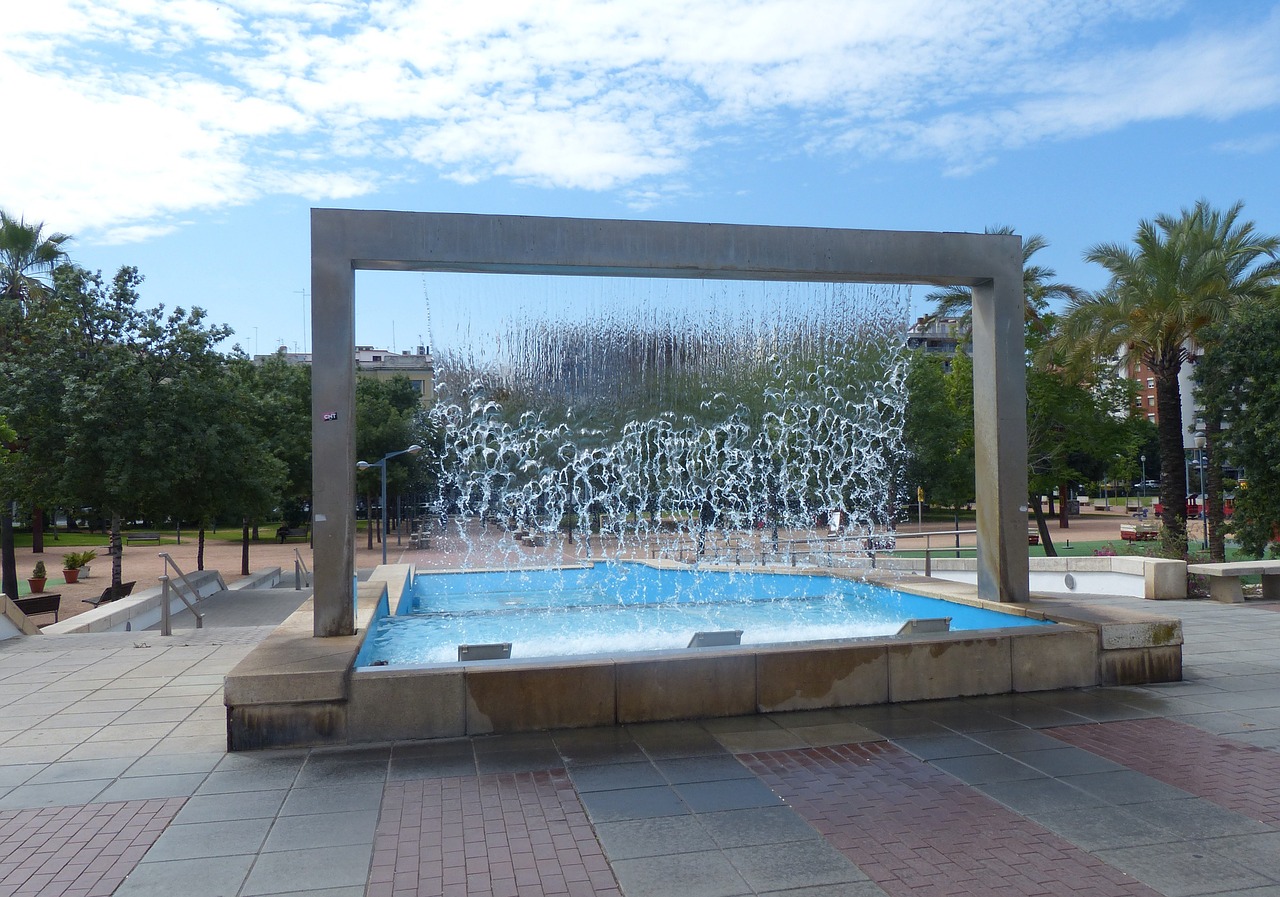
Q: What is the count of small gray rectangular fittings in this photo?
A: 3